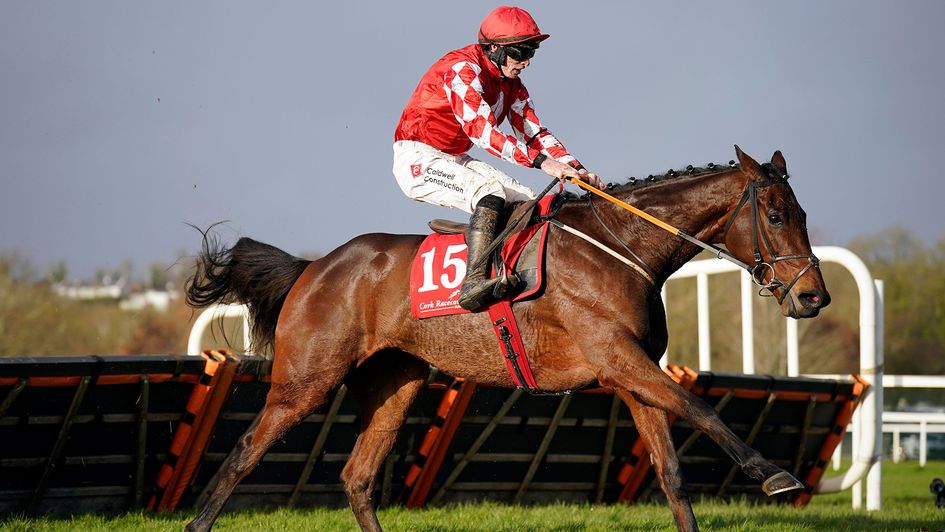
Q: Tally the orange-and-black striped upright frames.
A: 4